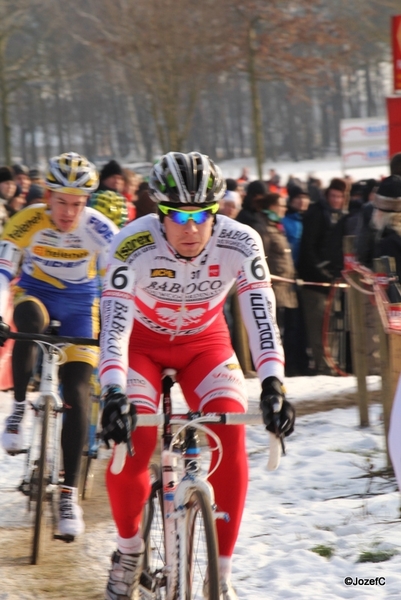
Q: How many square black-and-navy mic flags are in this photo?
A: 0